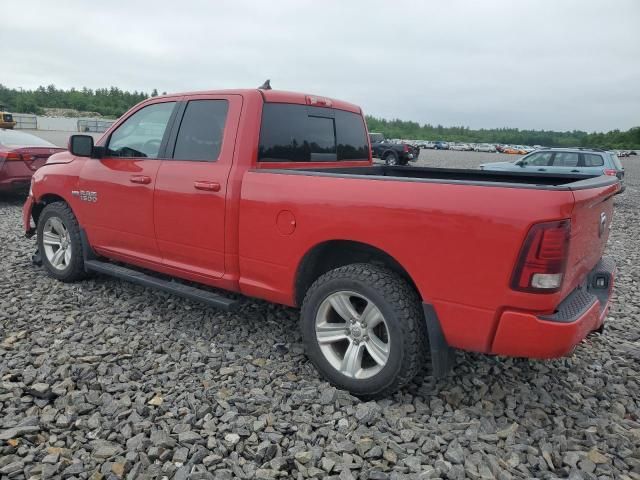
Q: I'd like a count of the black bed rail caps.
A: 2